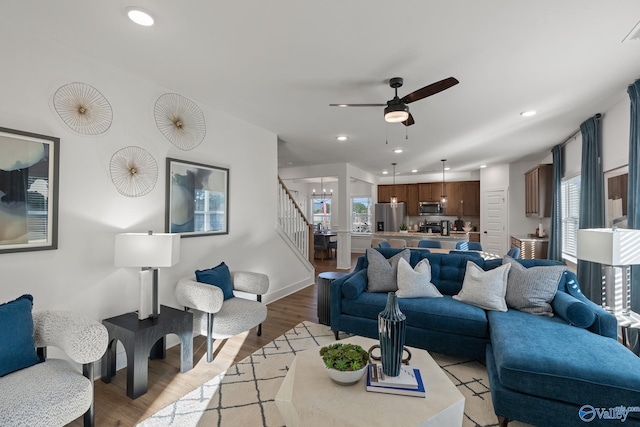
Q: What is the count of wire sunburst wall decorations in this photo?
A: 3